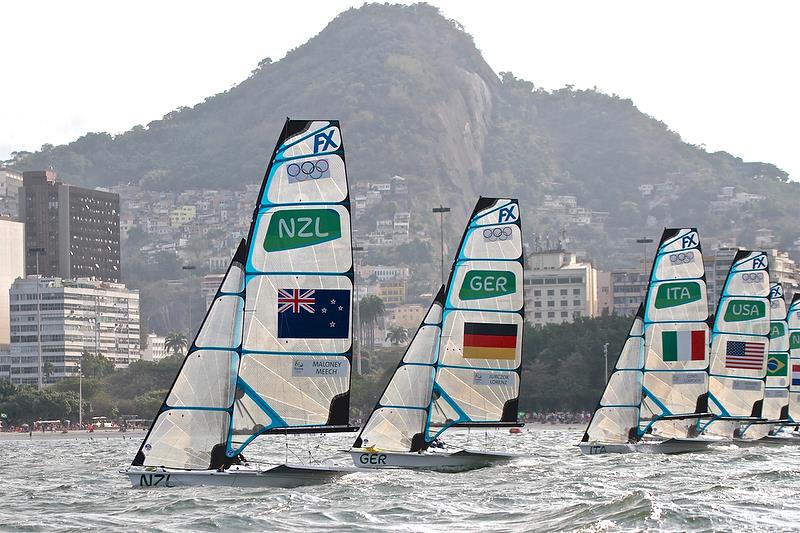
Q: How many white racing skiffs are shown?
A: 6